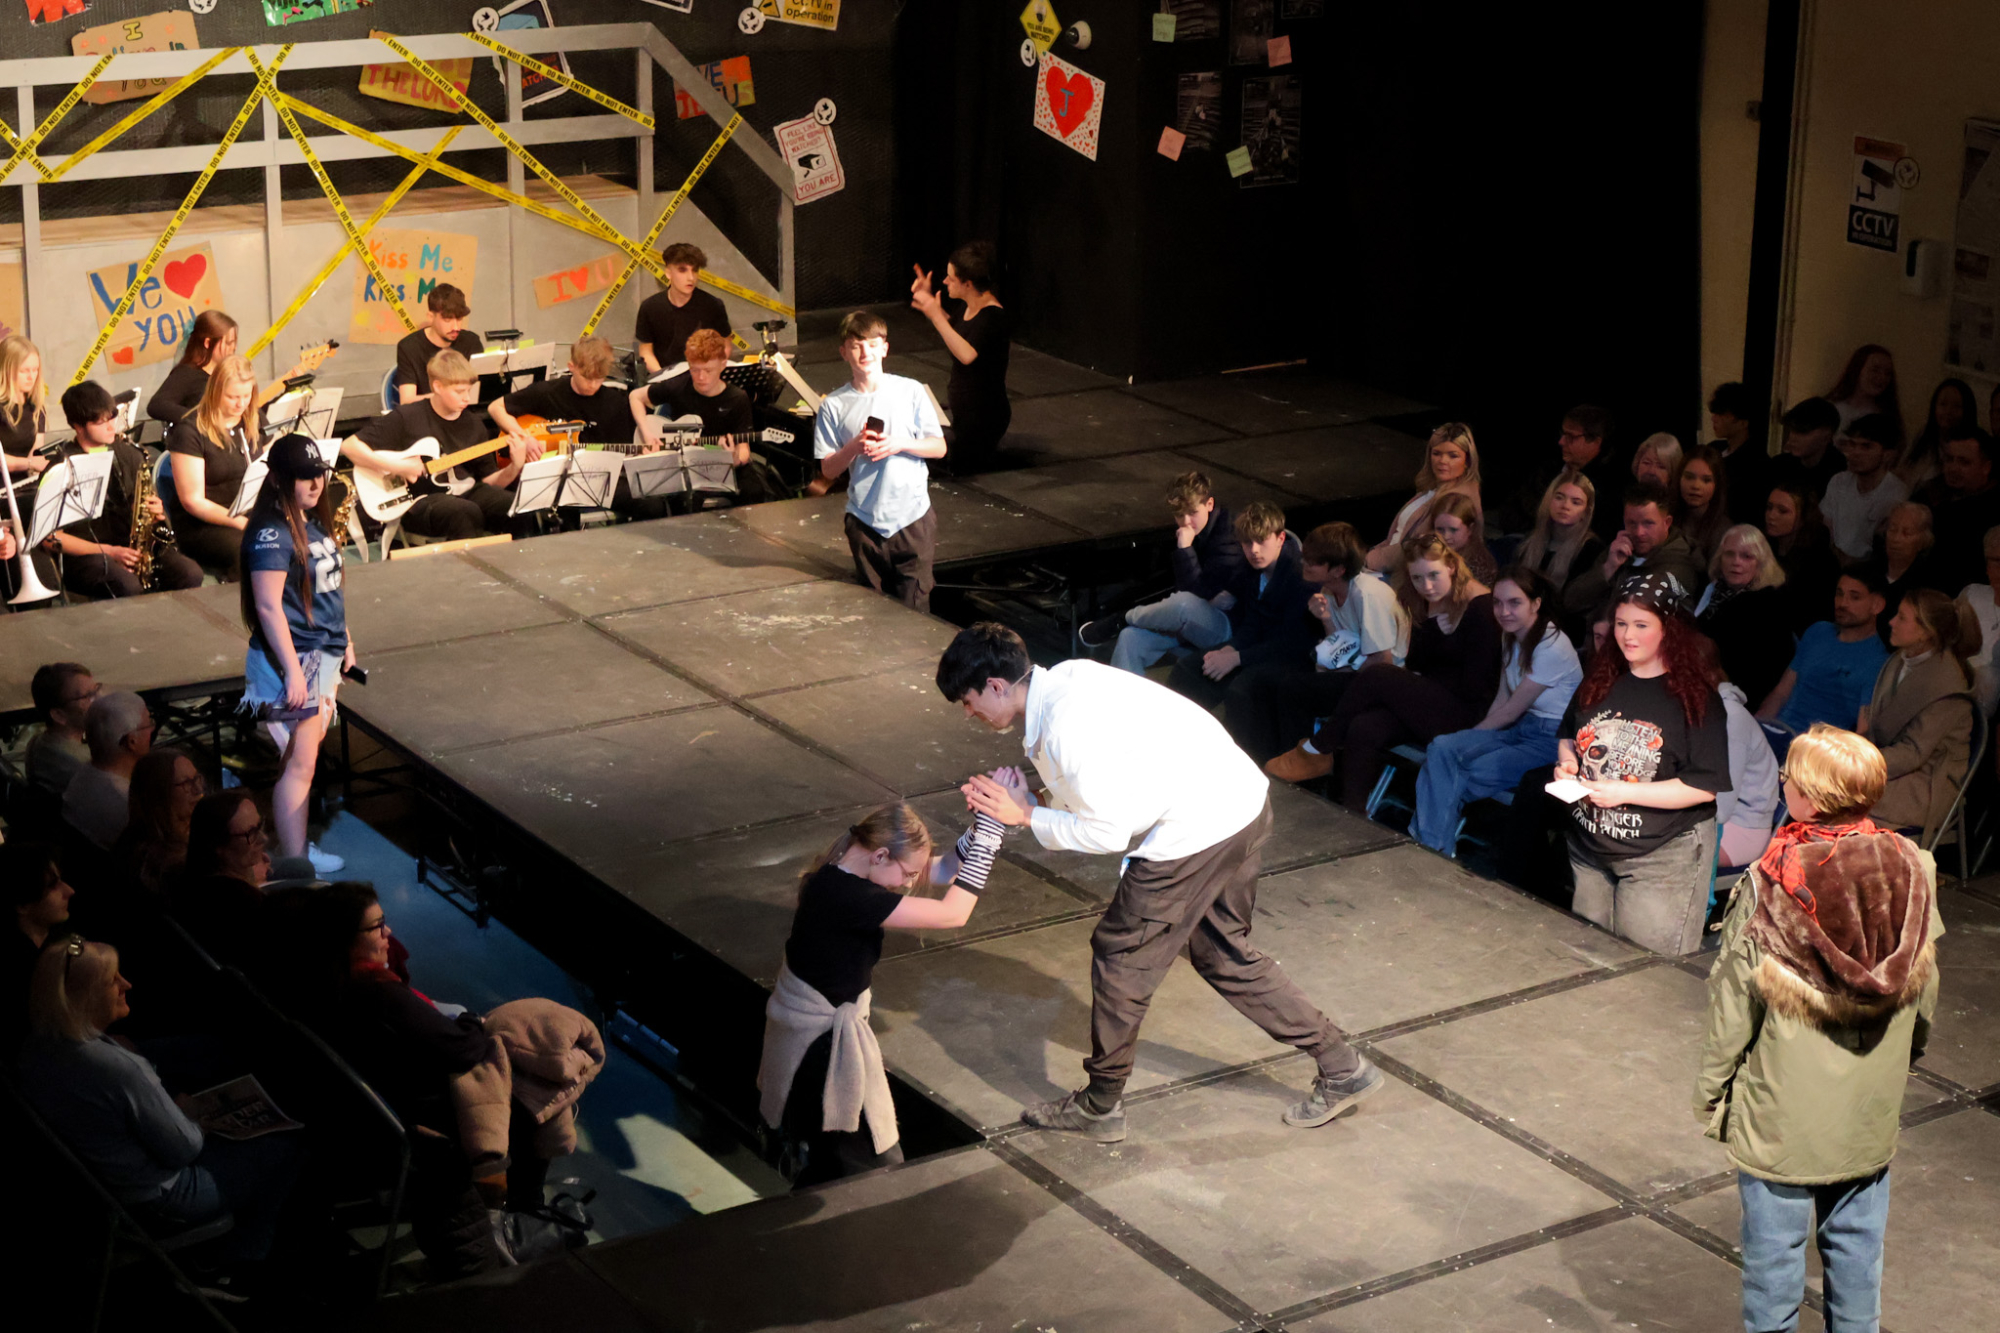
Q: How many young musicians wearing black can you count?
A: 9